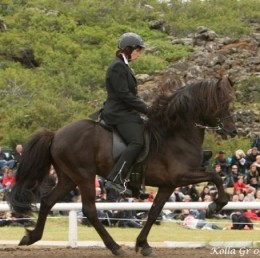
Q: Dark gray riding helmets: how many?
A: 1